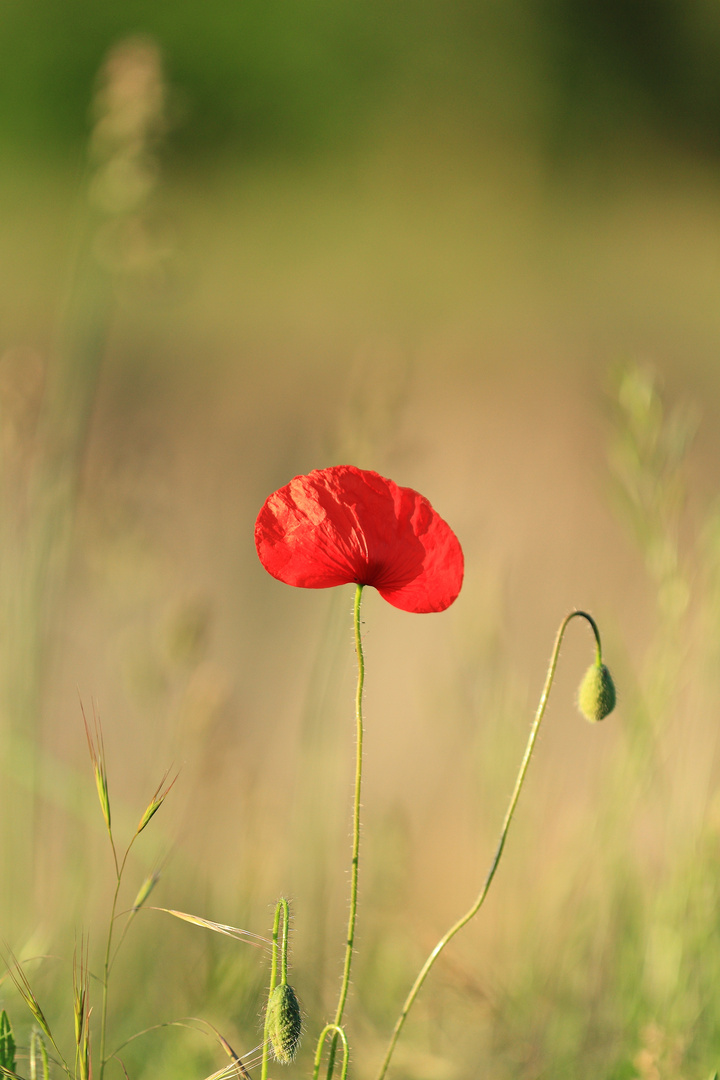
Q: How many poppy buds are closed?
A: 2